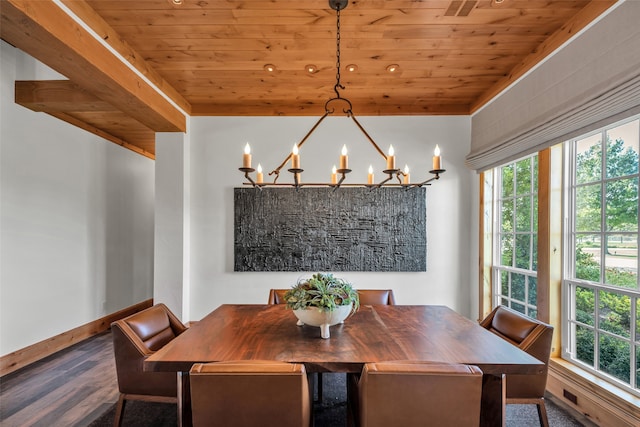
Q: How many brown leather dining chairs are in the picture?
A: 6